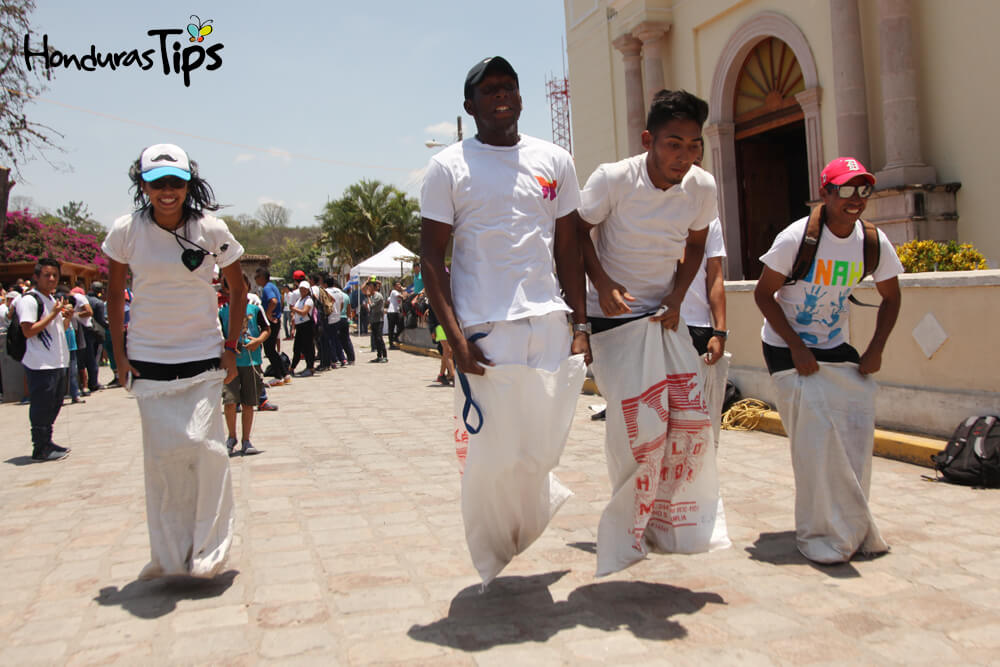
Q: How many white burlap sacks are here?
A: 5